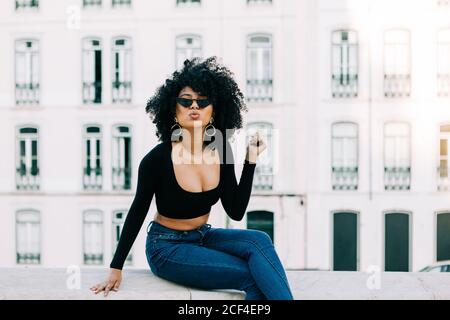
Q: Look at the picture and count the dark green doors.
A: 4